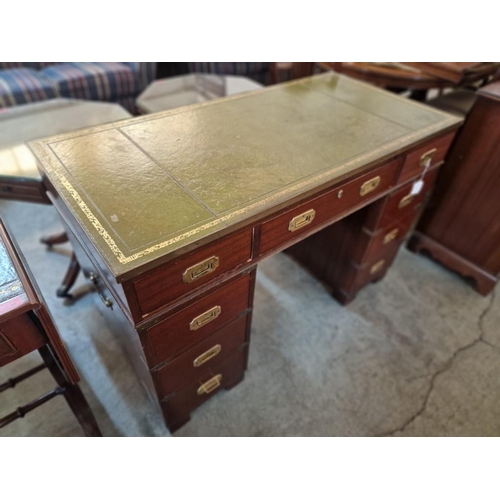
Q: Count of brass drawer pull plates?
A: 10